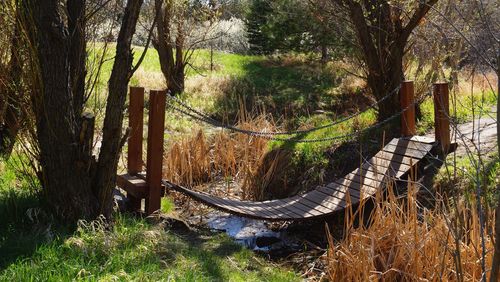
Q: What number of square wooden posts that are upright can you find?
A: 4